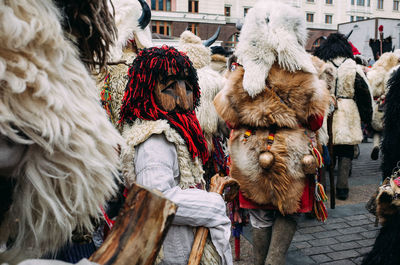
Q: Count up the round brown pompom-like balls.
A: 2